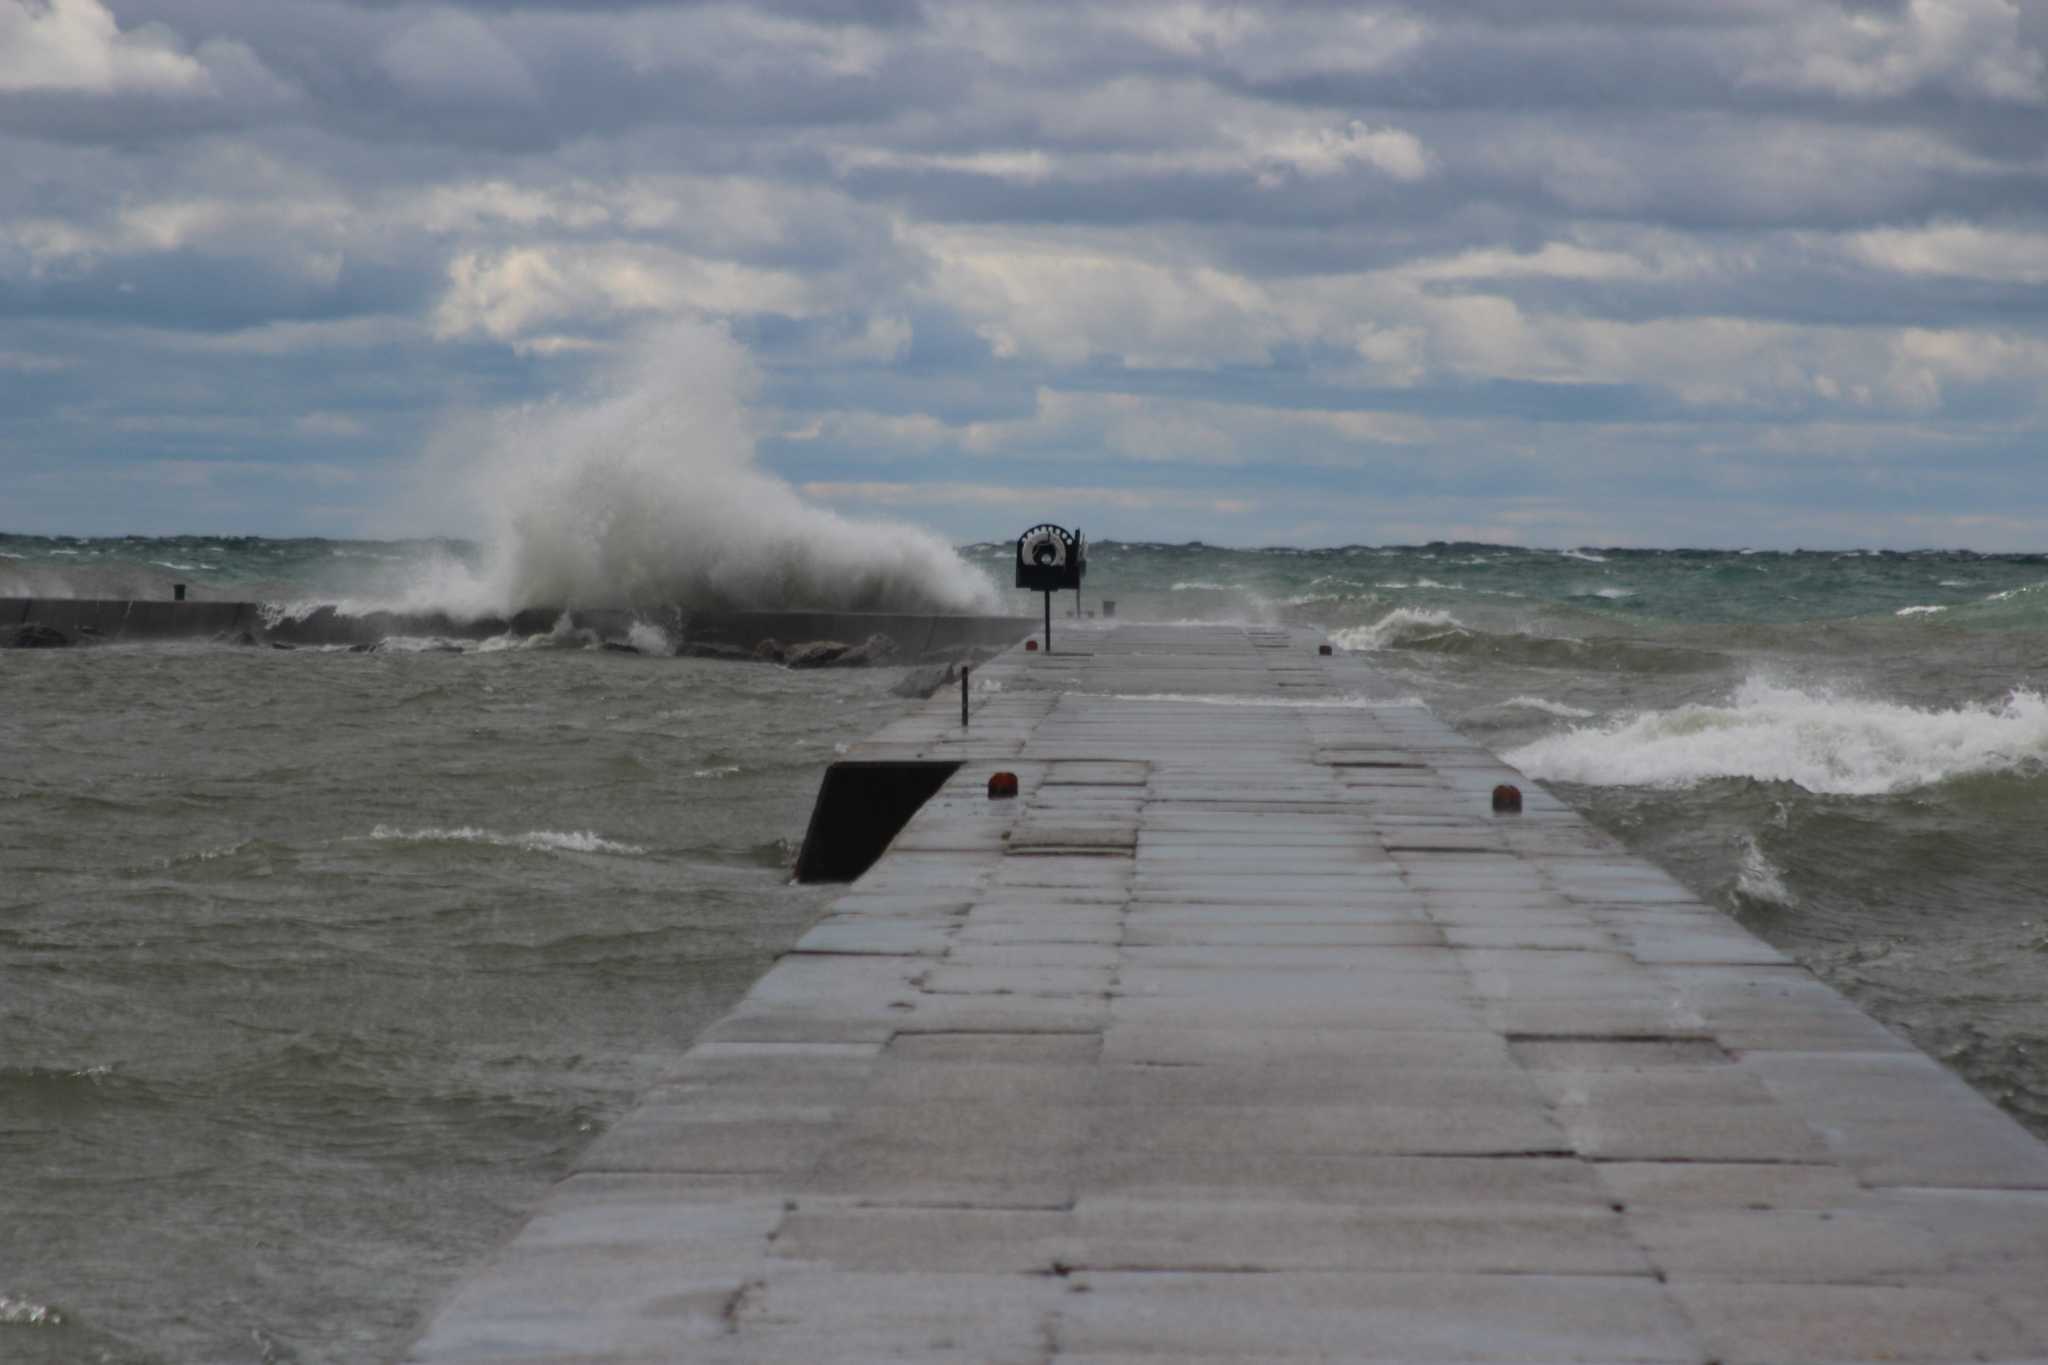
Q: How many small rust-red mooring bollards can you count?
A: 4